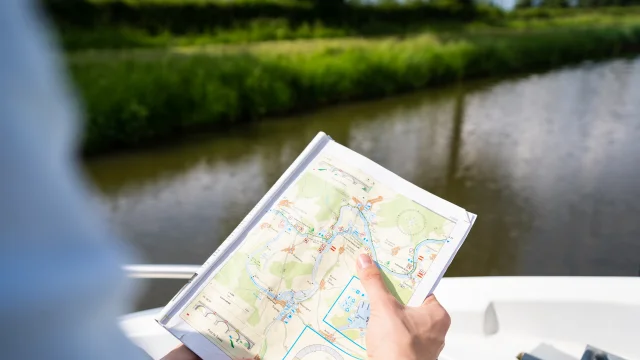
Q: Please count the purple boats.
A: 0